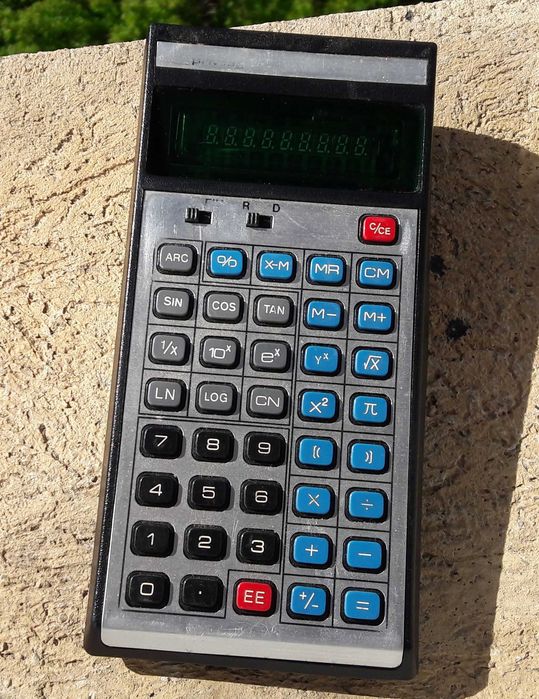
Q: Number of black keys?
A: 11